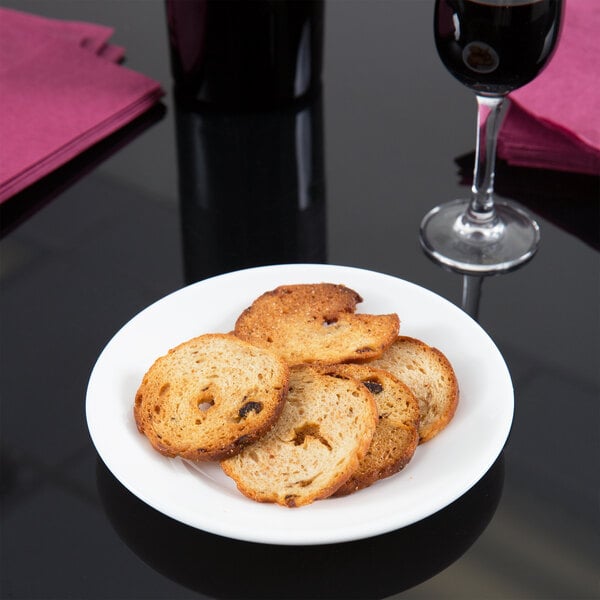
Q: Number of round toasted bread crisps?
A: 5